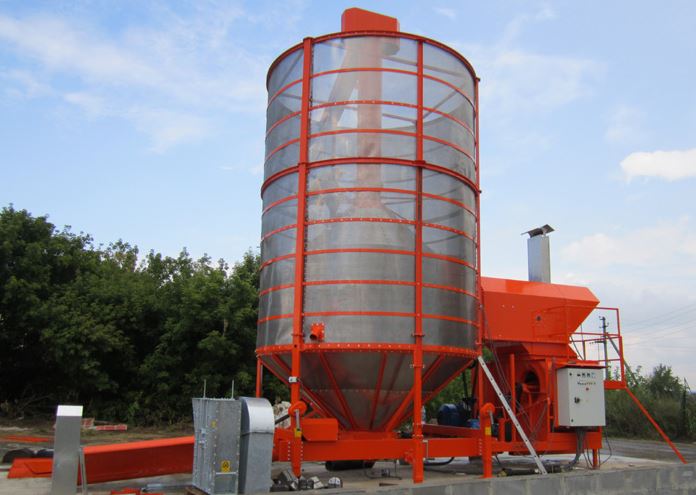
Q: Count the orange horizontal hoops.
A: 11